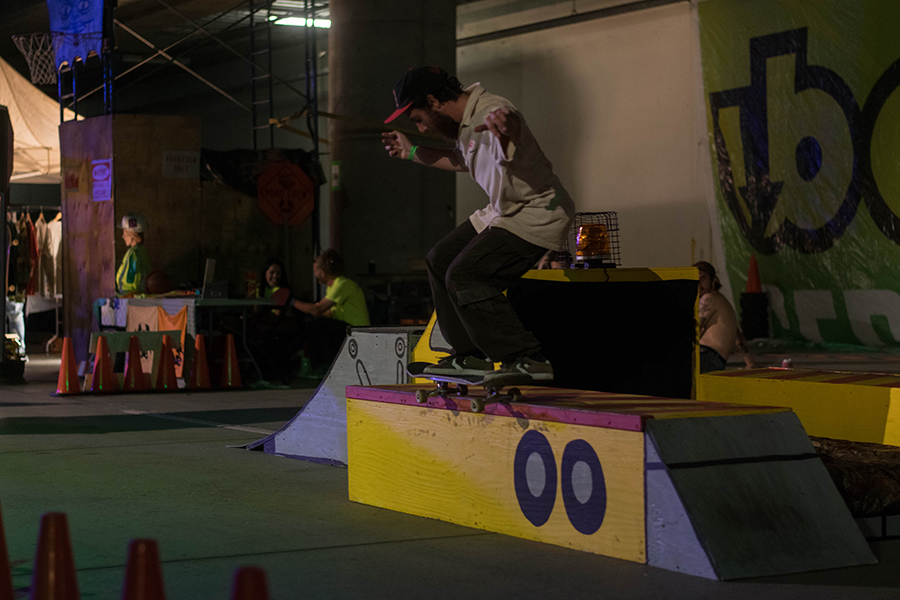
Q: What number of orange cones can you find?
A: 11